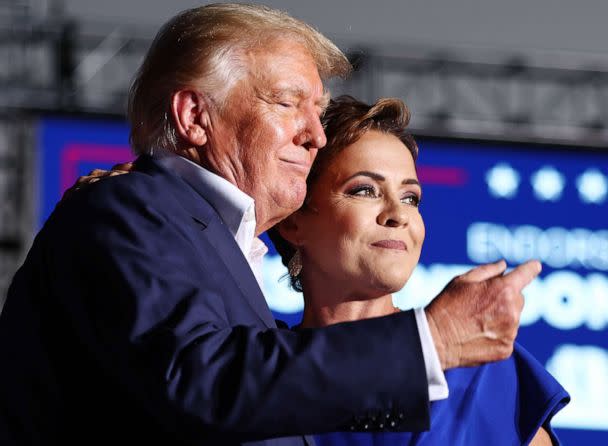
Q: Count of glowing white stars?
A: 3